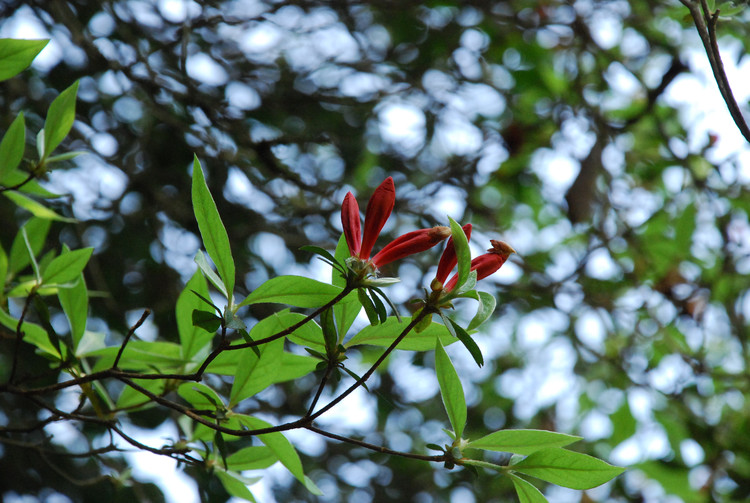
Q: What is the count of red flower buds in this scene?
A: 5